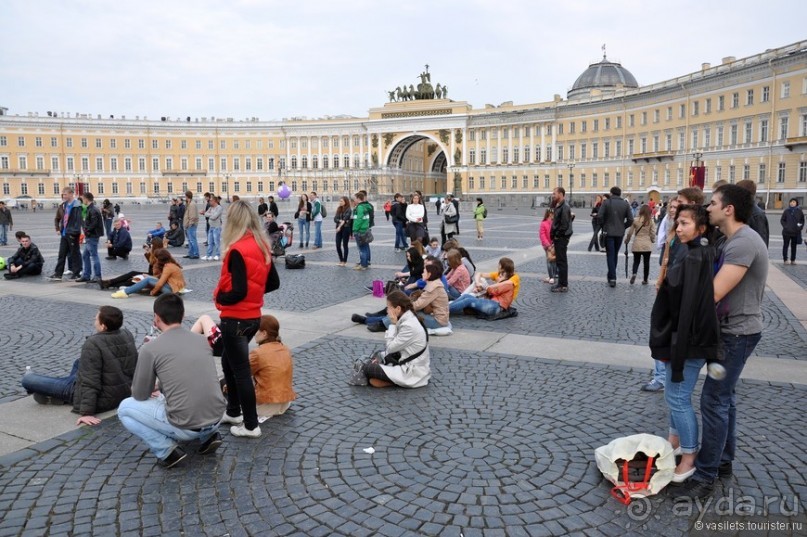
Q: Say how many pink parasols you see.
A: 0